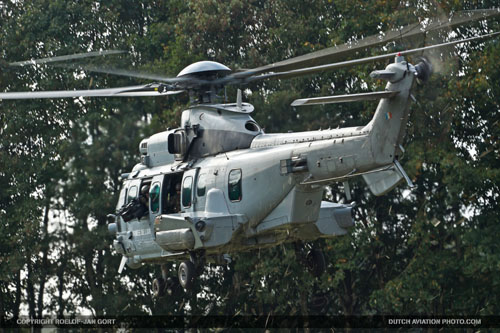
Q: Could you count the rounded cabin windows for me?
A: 5